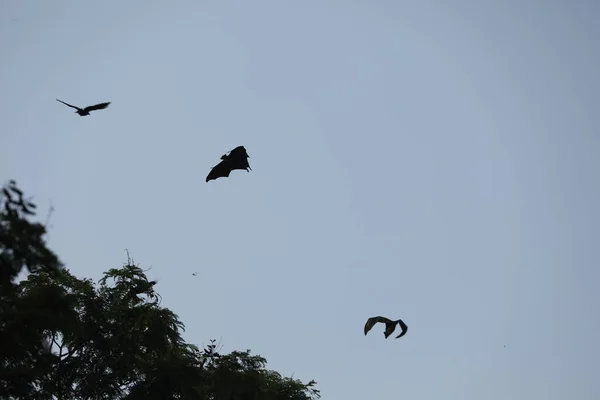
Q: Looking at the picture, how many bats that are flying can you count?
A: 2